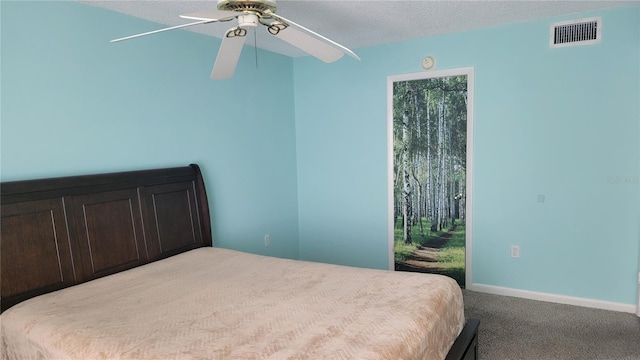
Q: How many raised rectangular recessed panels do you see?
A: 3